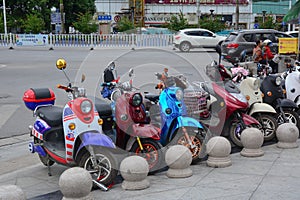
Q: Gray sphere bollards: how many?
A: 7